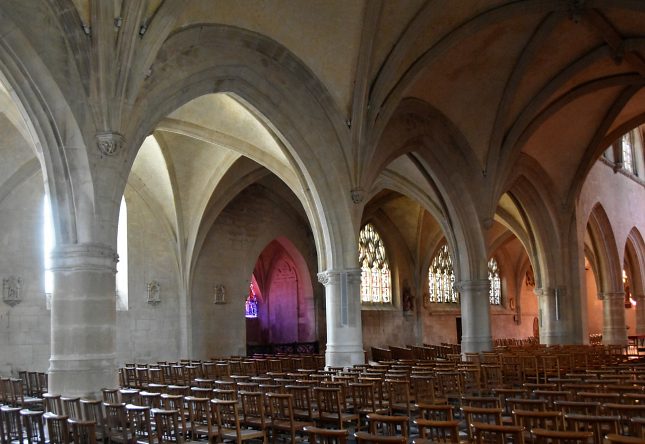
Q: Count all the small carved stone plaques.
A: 3